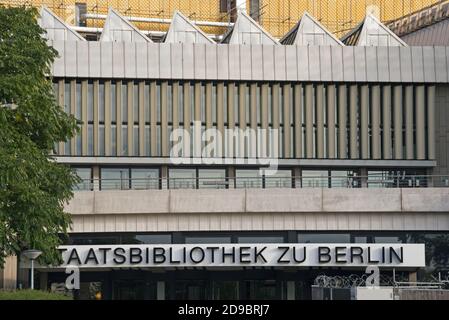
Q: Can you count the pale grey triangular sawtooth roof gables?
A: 6